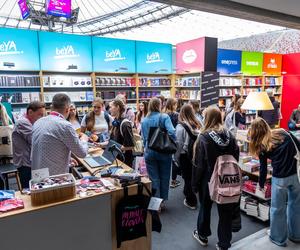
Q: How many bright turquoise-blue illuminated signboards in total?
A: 4